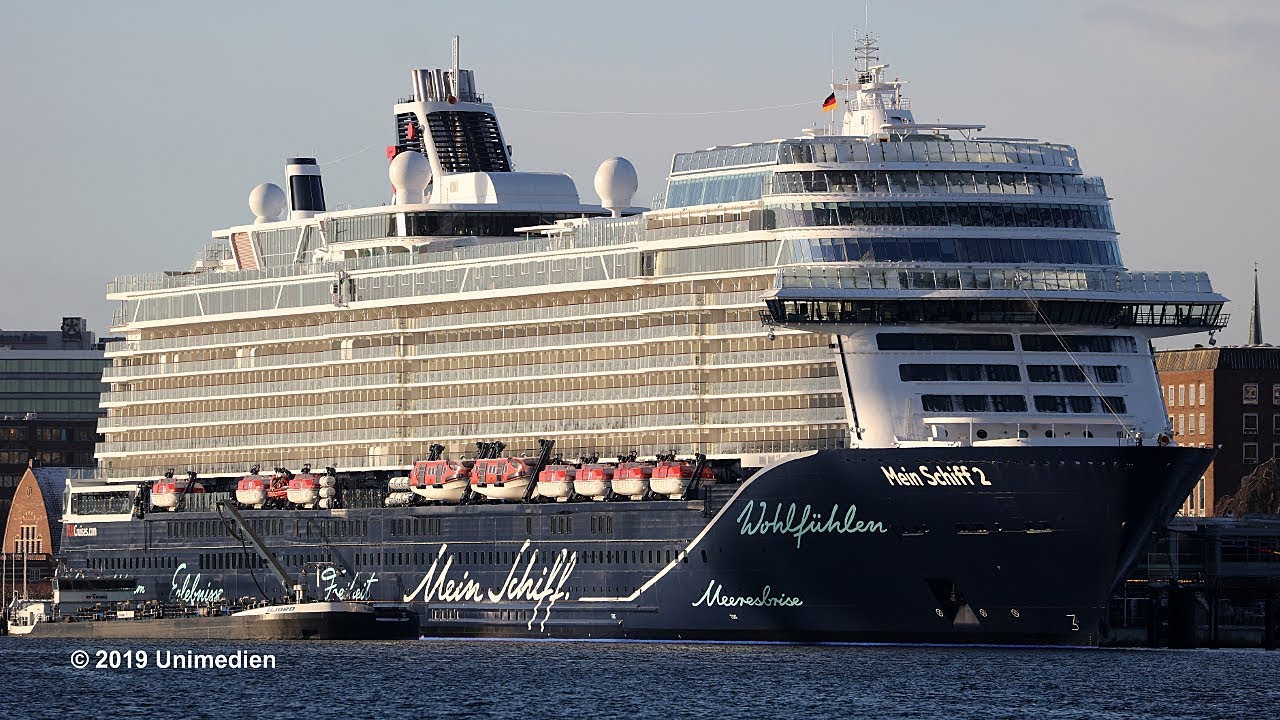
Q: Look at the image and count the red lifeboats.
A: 9